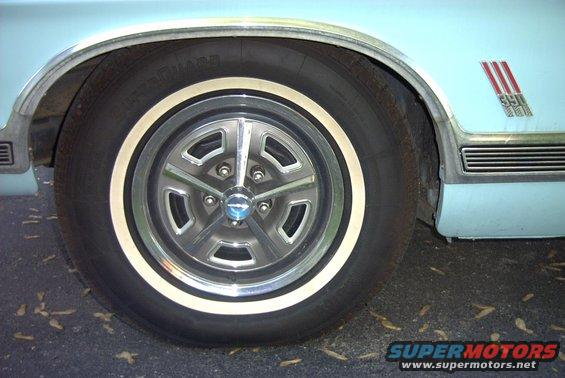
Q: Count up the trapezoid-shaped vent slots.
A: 5